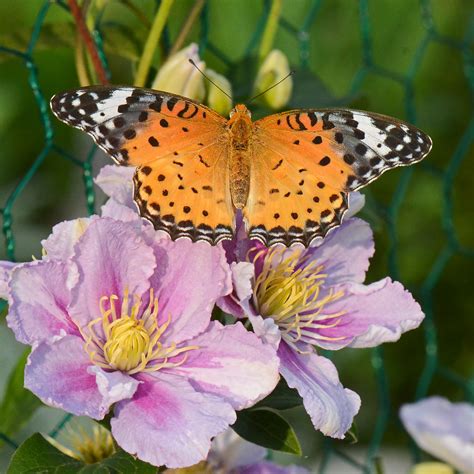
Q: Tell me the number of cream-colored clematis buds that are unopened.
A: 3